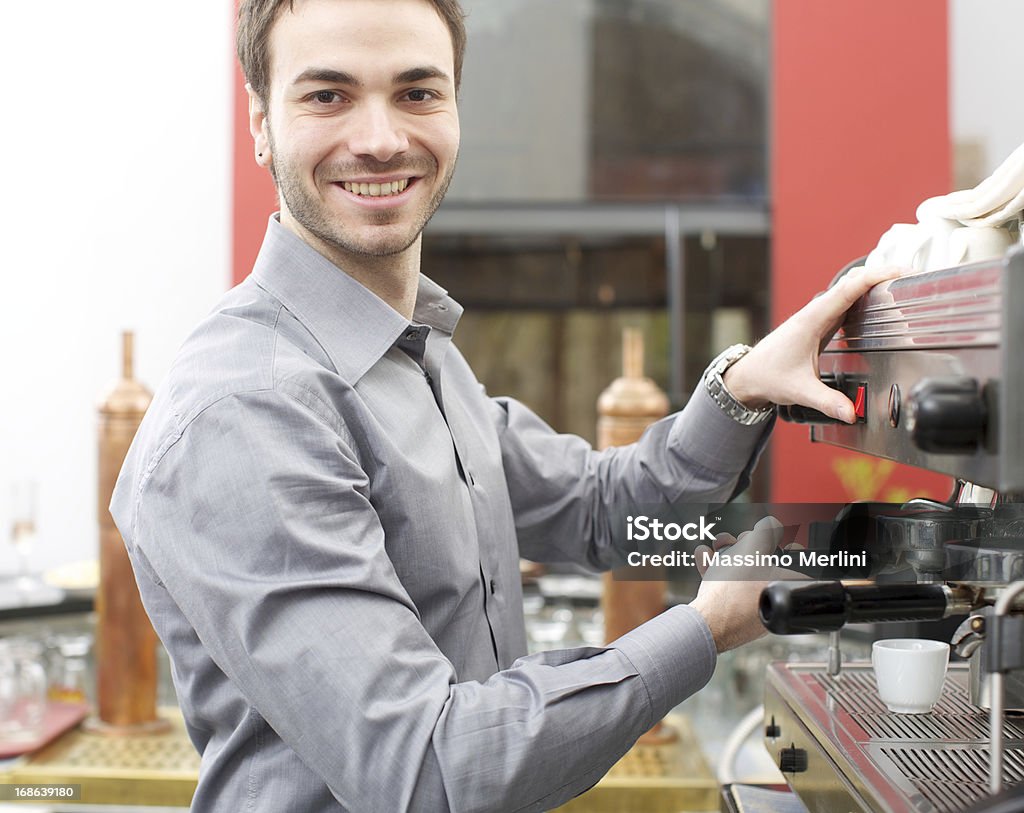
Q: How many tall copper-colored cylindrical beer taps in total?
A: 2